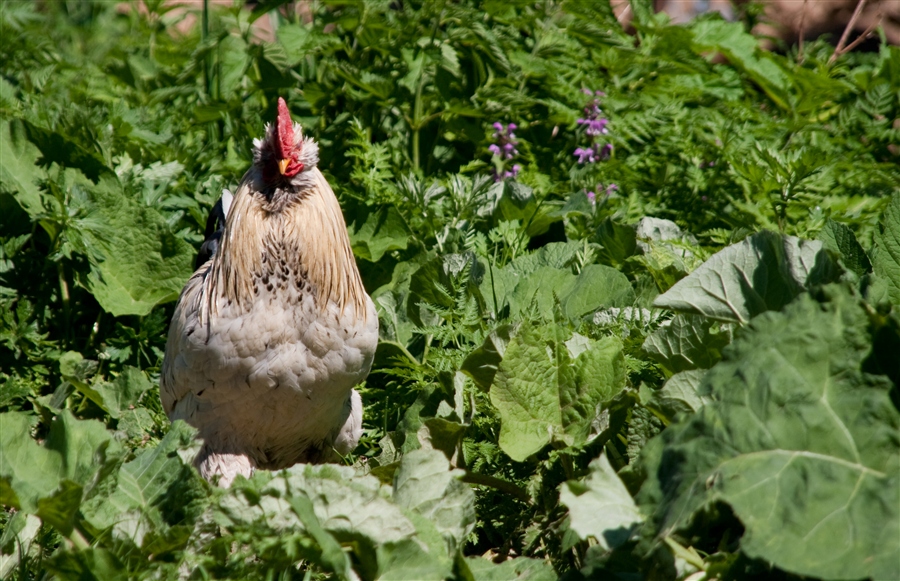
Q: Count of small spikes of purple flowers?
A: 2